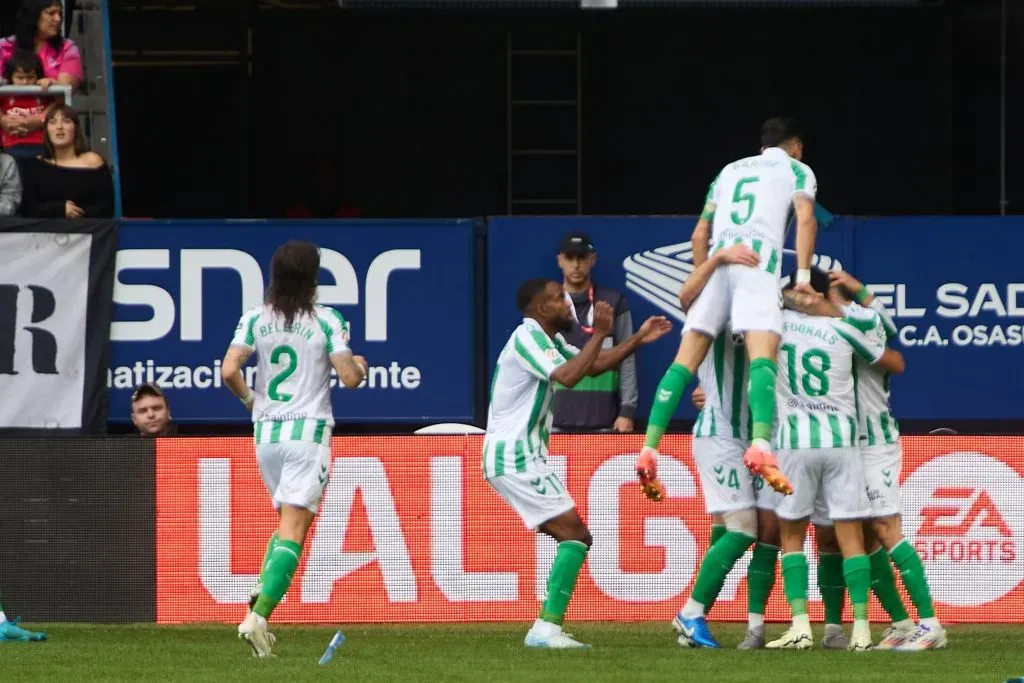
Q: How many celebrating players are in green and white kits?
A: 7